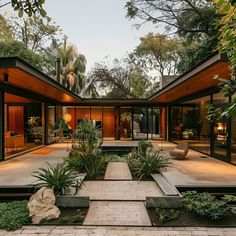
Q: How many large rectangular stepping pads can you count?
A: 3